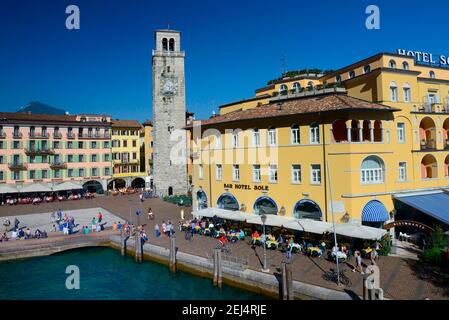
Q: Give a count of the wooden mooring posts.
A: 6